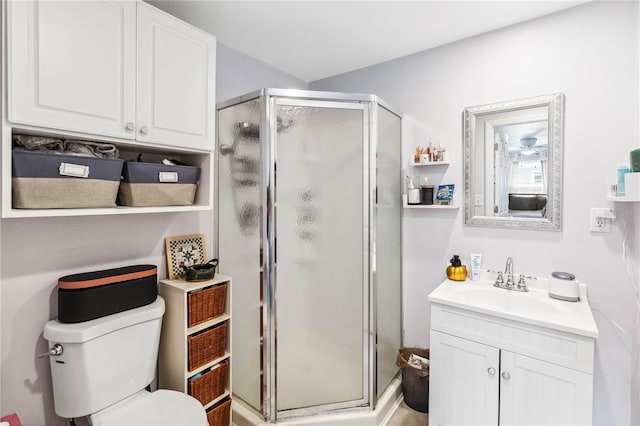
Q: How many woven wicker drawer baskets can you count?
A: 4